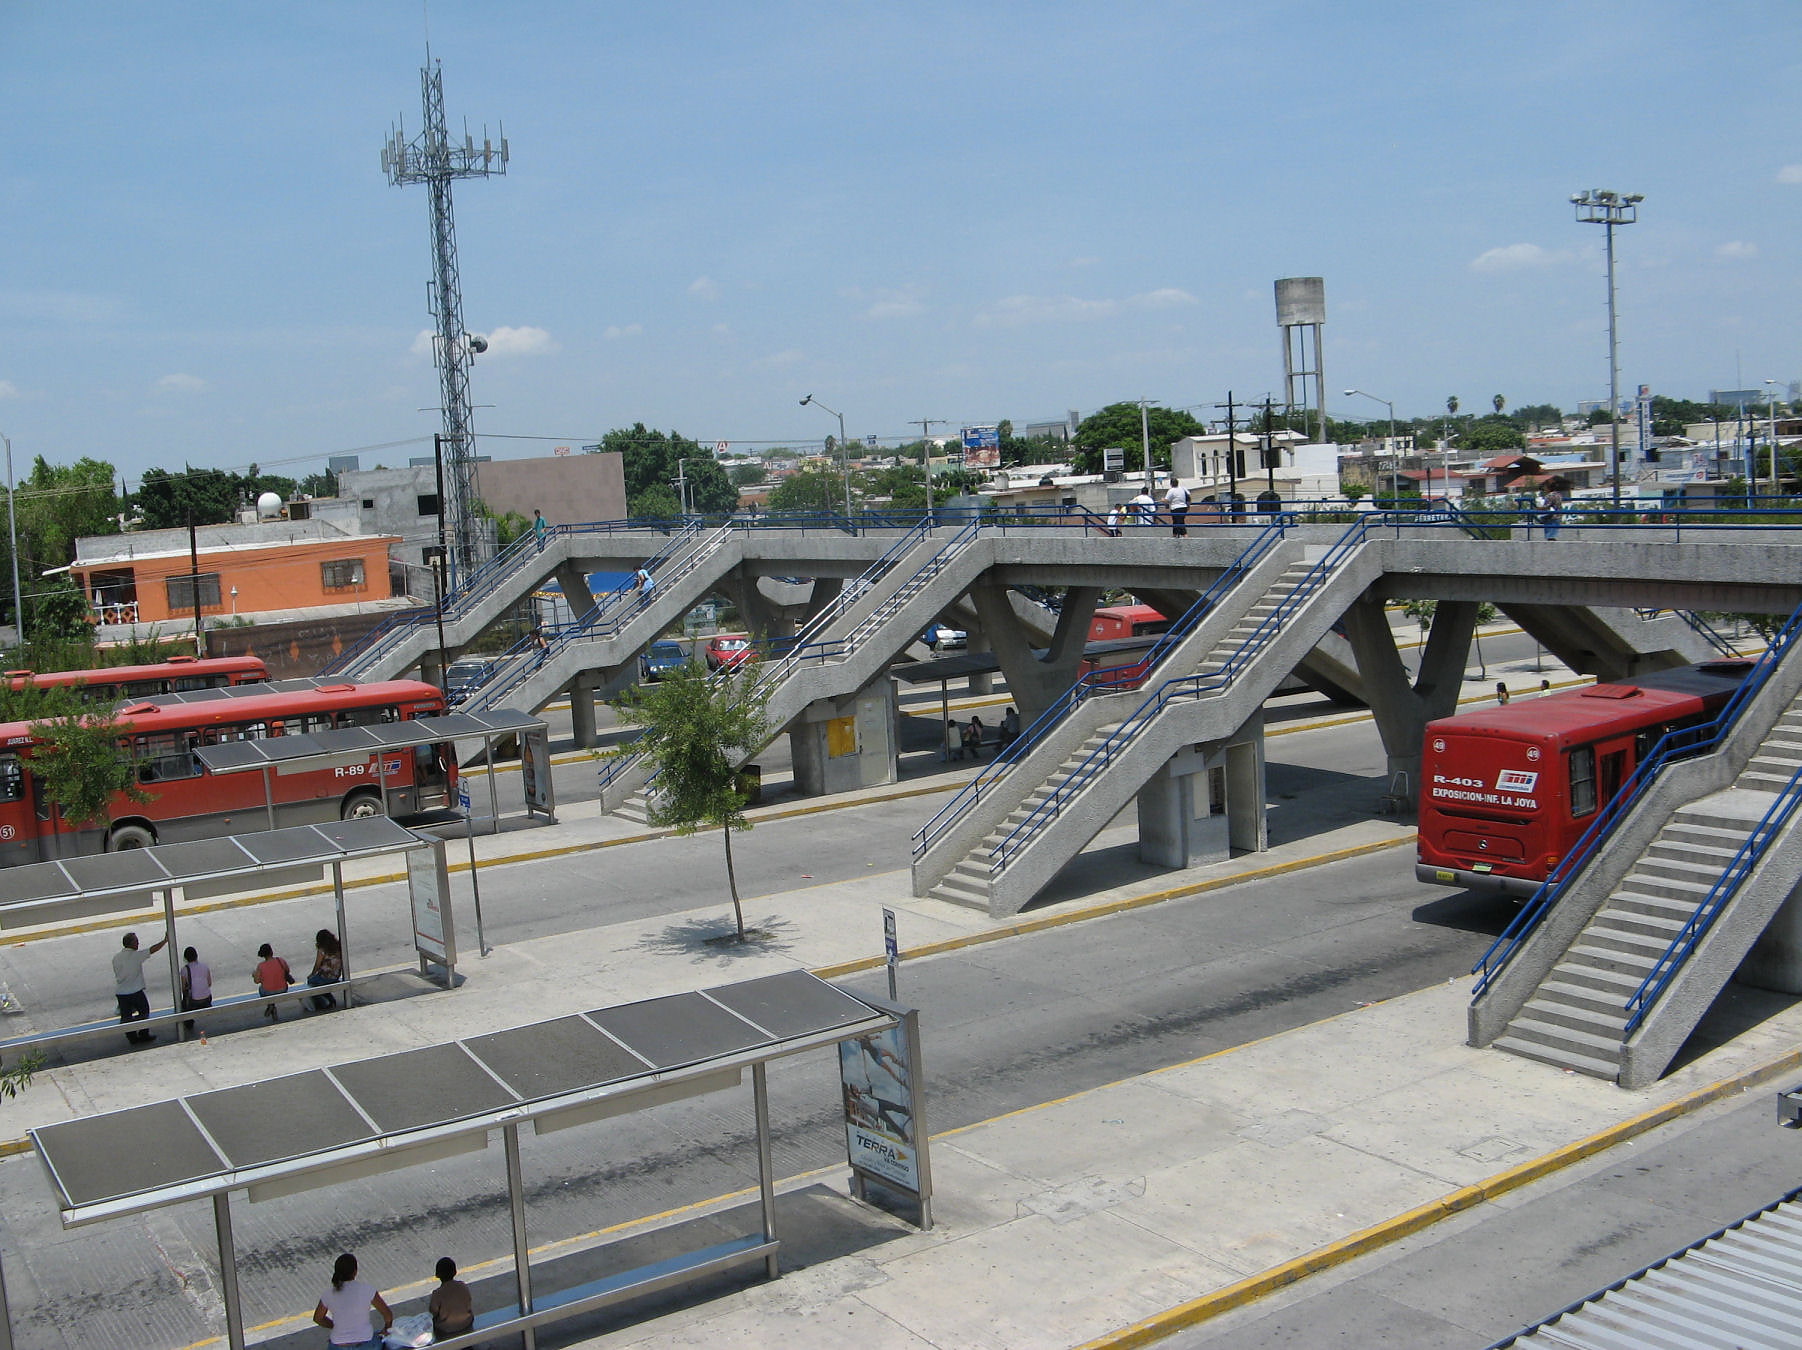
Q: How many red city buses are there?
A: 4